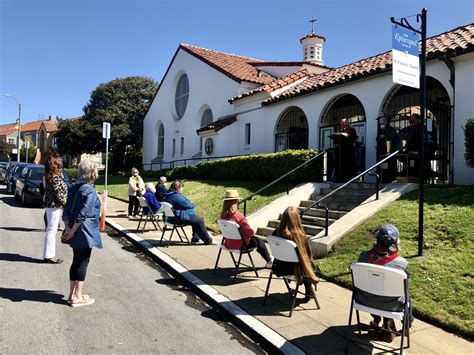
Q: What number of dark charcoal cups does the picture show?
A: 0